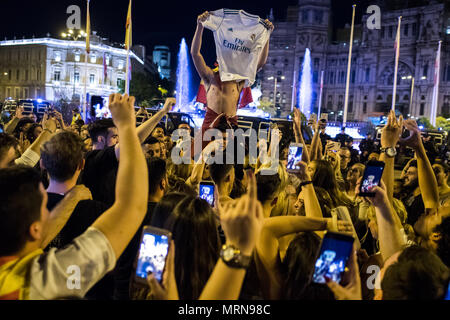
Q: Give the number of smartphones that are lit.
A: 5